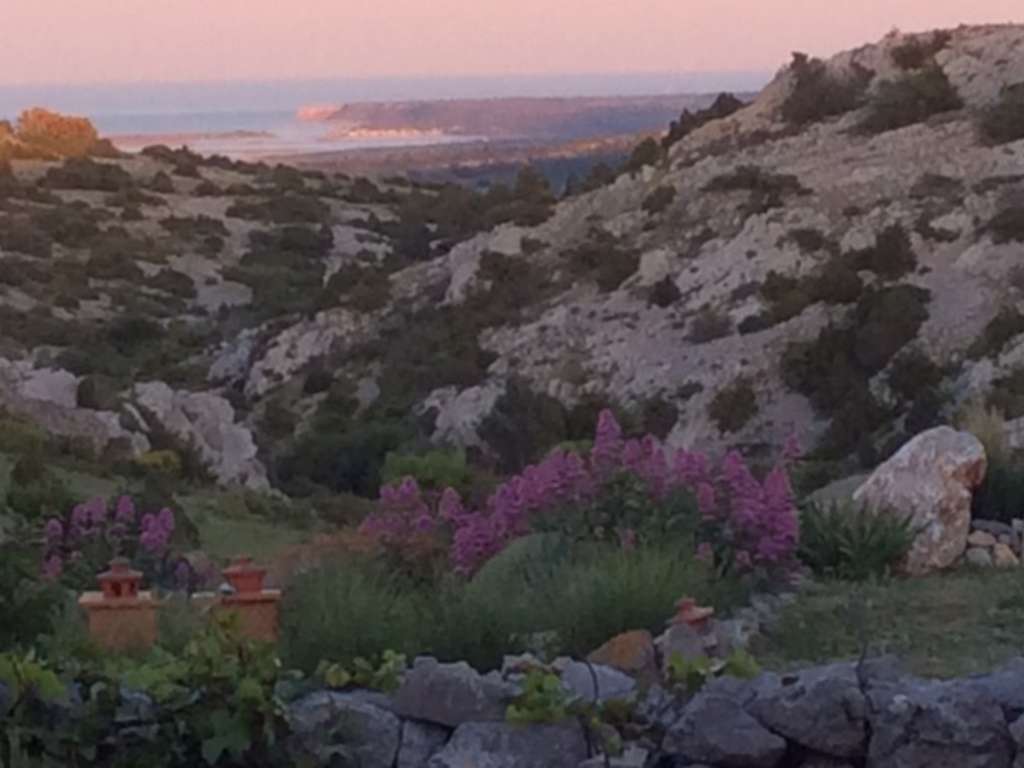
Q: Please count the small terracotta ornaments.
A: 3